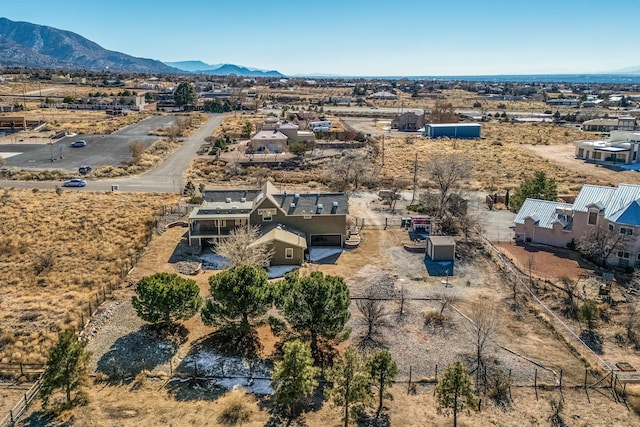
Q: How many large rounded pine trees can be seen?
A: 3